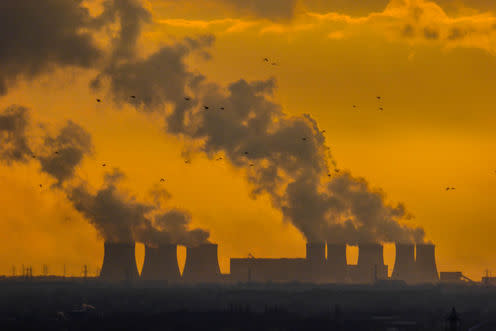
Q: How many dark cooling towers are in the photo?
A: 8